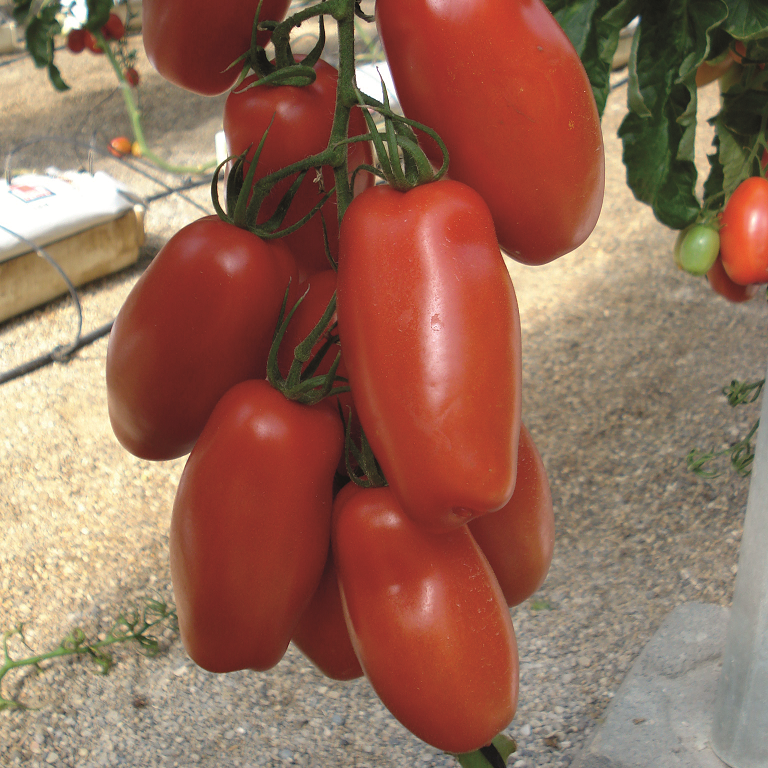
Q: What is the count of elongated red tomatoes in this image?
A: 10